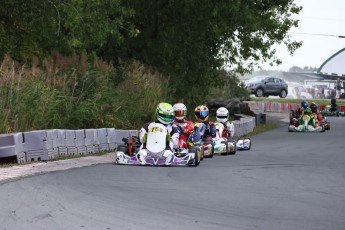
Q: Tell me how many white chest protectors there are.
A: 1